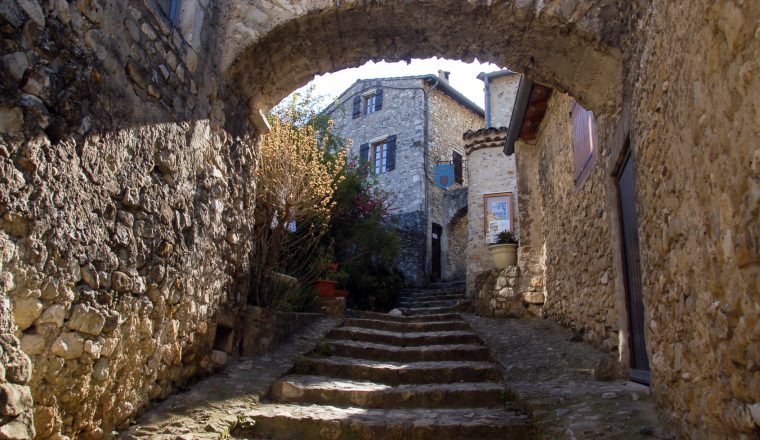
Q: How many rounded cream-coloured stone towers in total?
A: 1